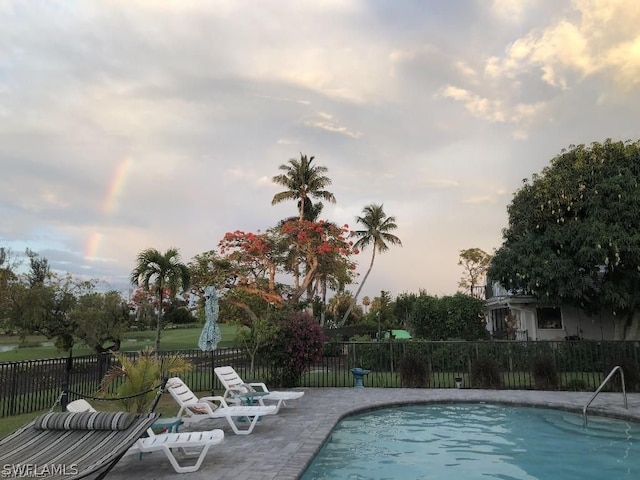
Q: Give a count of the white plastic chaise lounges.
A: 3